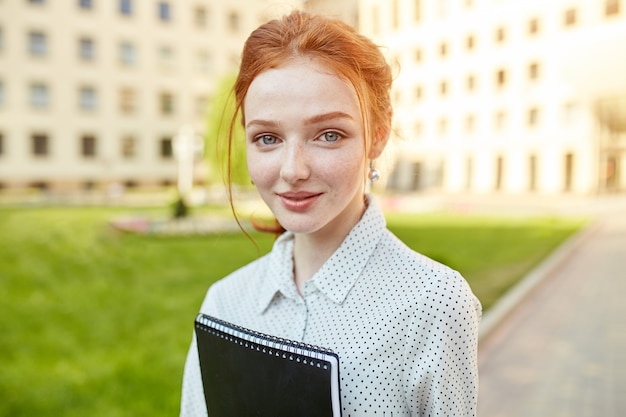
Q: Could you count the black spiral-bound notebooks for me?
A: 1